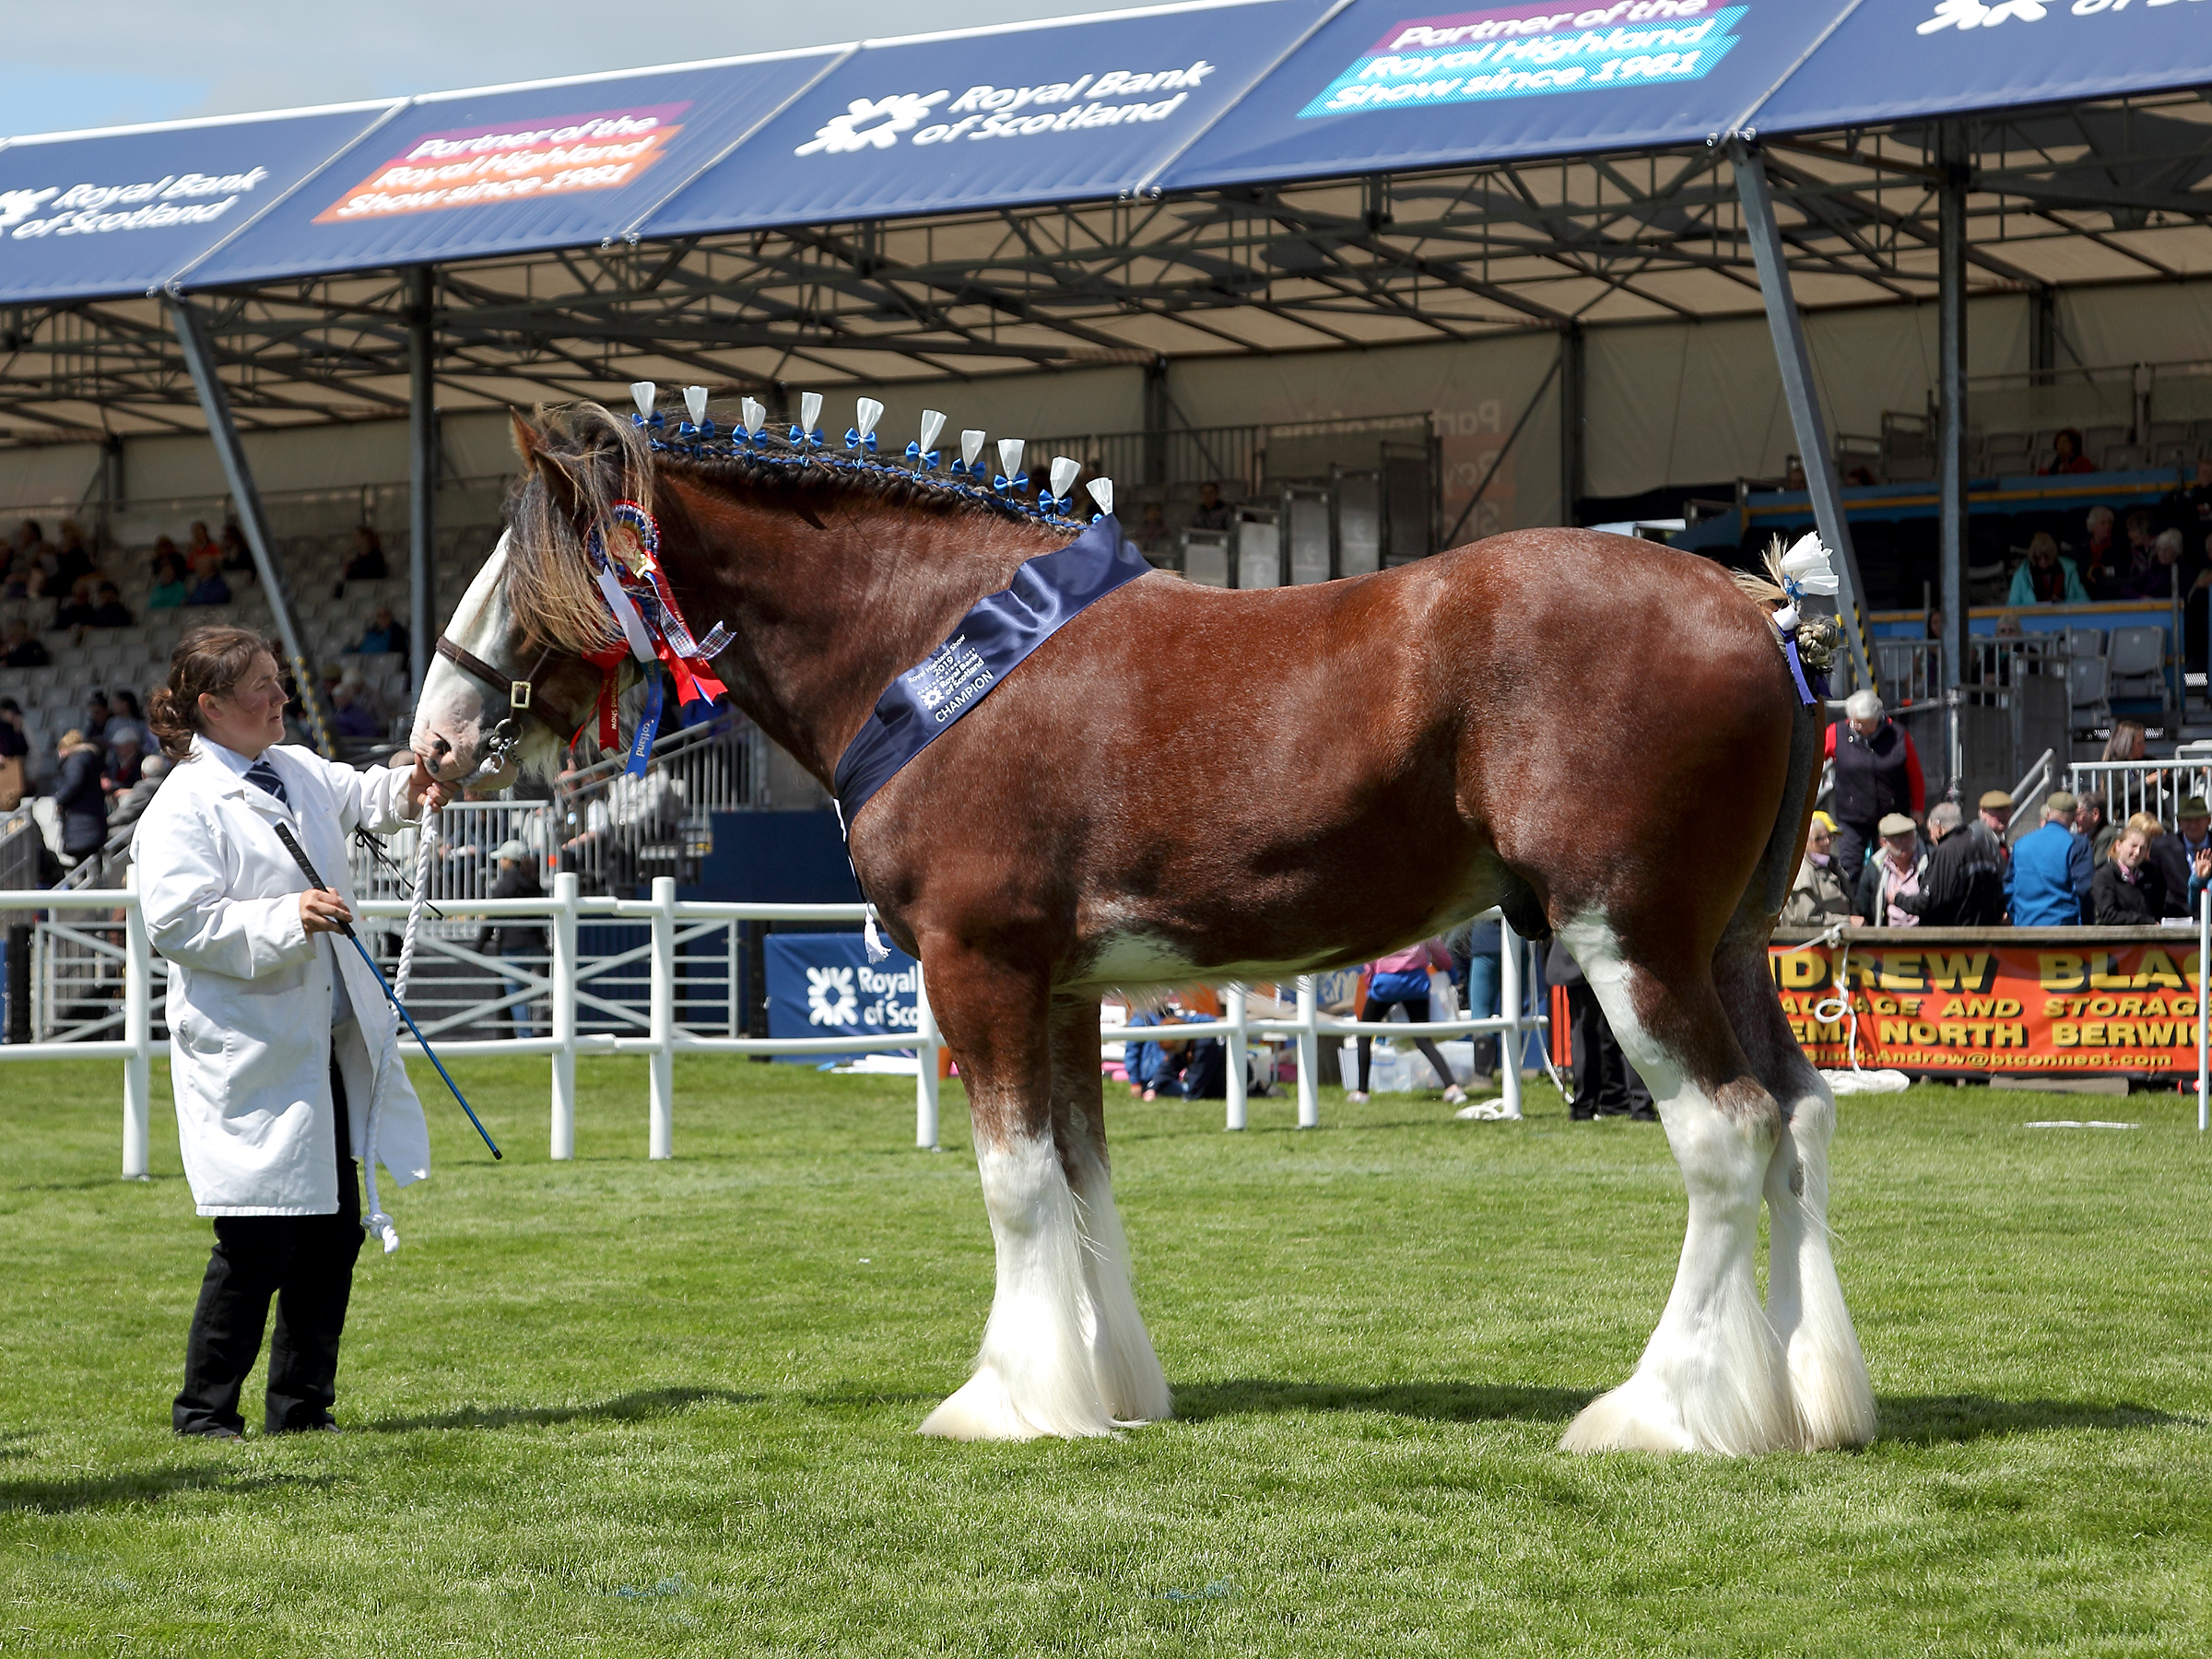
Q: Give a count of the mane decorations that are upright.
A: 10